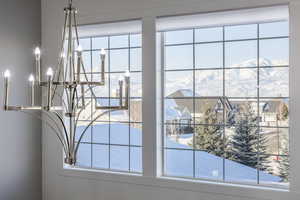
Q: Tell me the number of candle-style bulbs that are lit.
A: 9